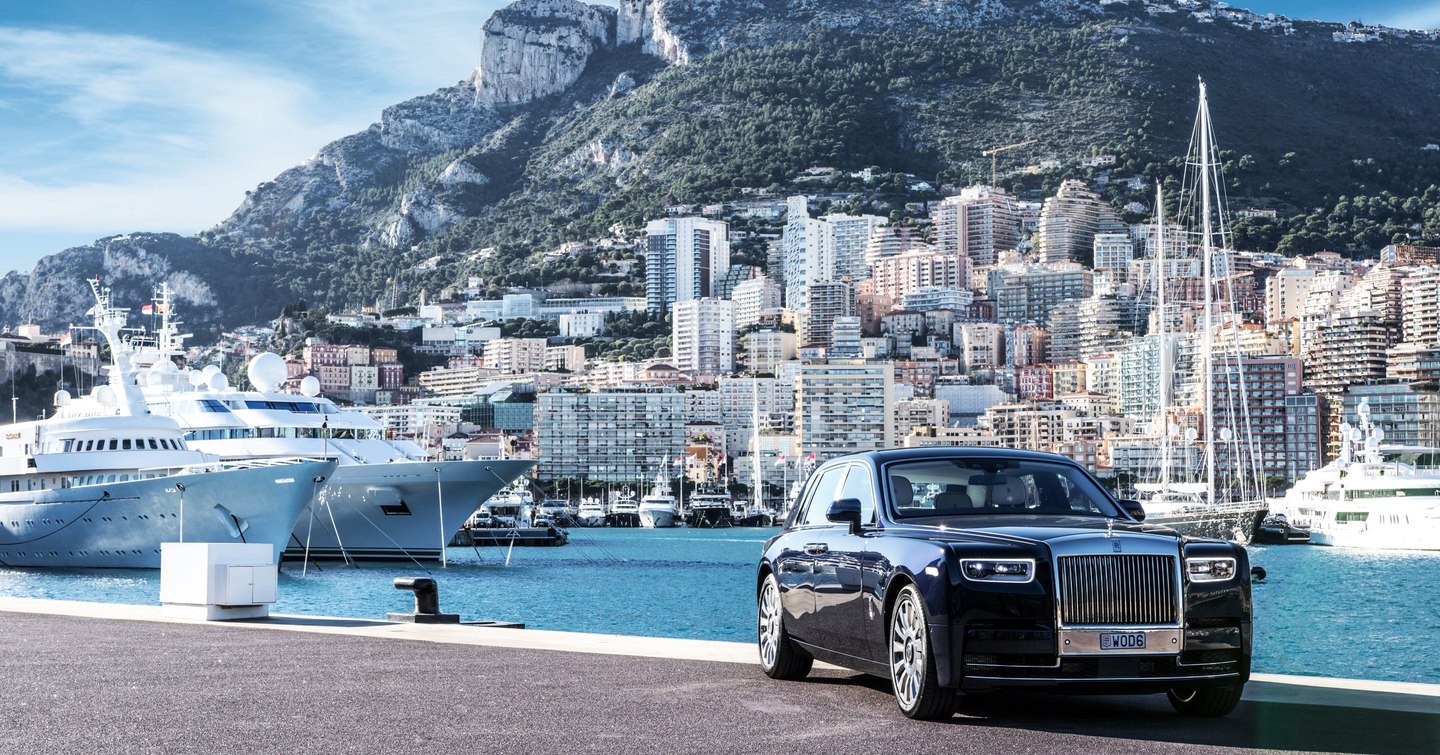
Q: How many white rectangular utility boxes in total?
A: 1